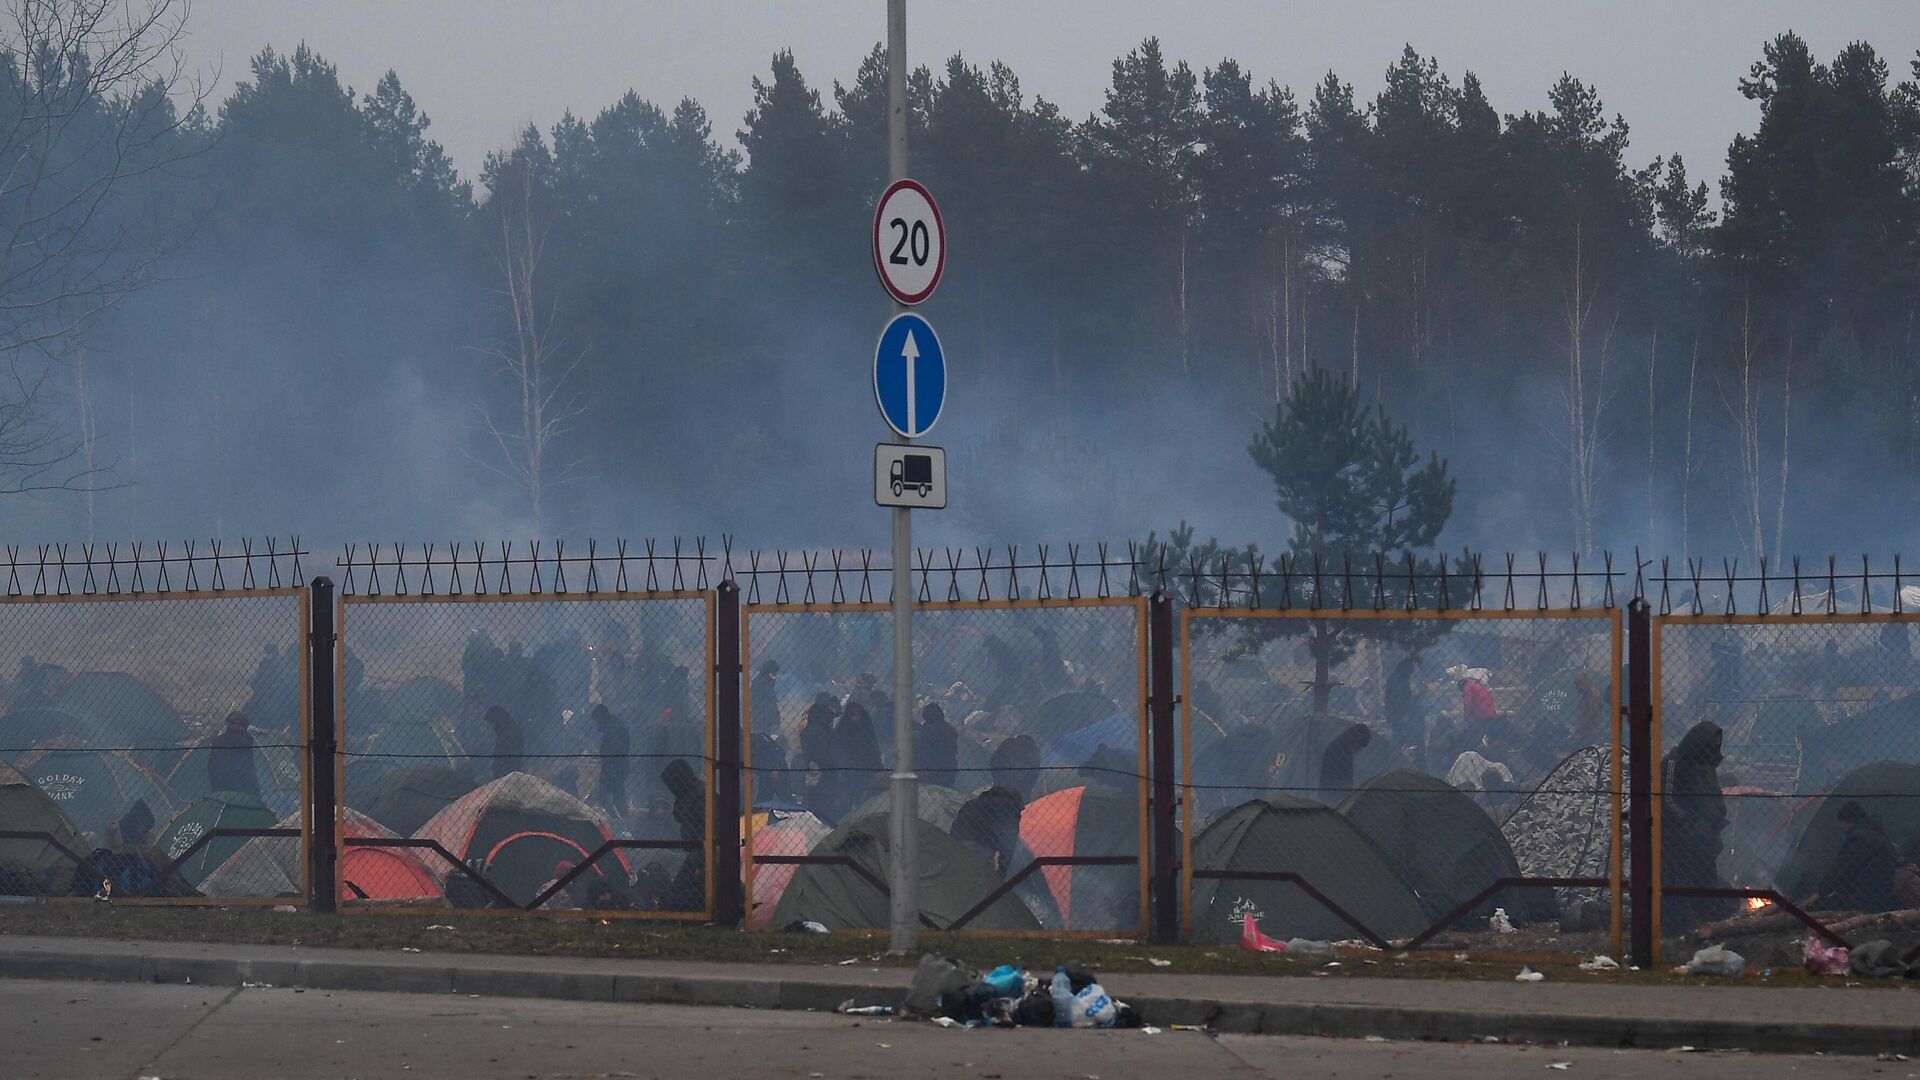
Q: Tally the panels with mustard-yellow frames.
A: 5